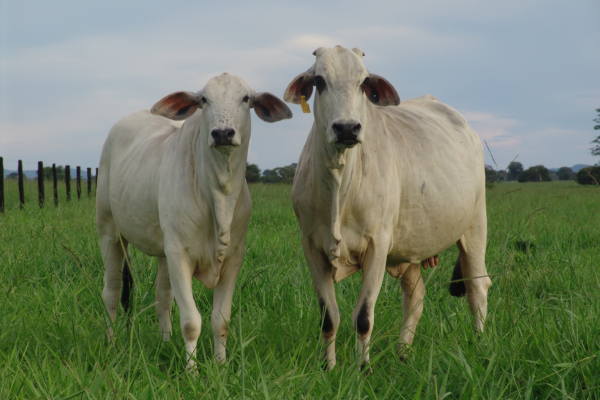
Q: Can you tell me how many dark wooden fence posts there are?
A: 8